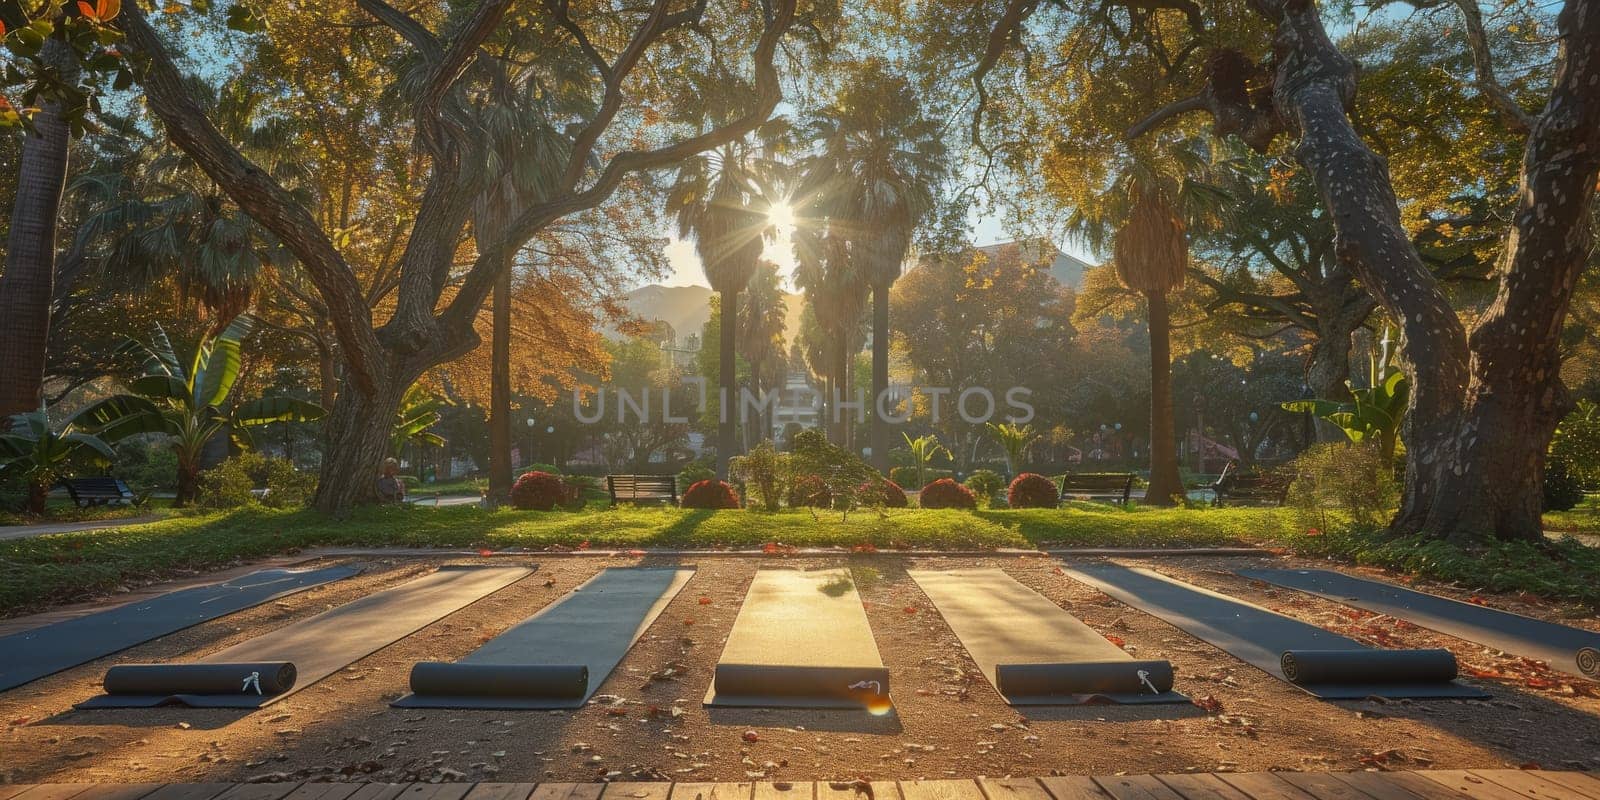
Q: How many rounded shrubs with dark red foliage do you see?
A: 6